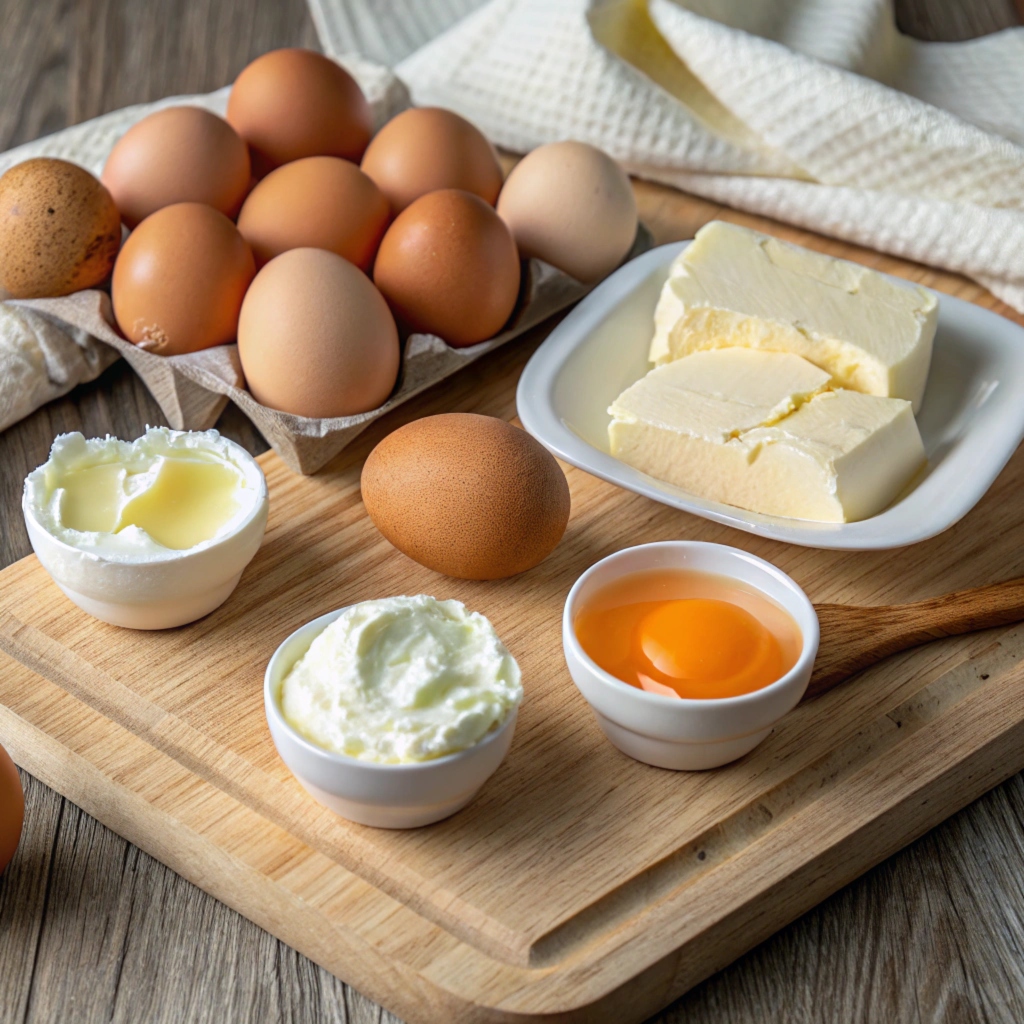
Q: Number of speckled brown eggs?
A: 2